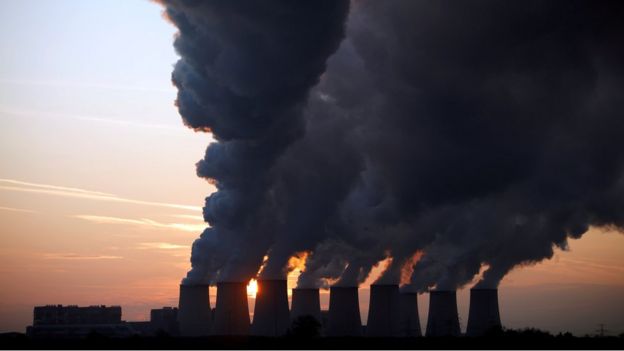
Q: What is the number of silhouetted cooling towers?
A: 9